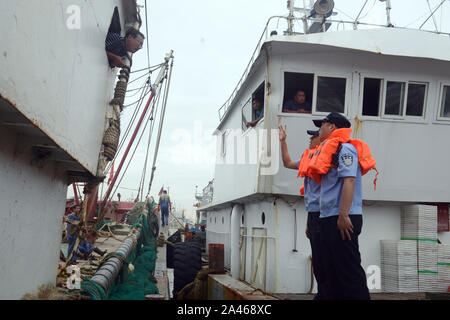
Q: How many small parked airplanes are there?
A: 0